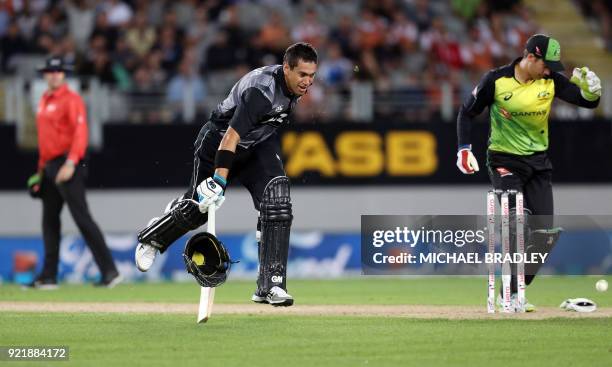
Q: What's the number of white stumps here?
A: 3